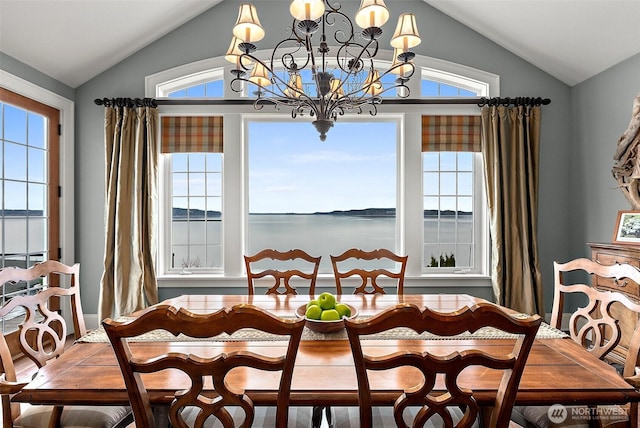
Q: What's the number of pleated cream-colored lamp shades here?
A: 10